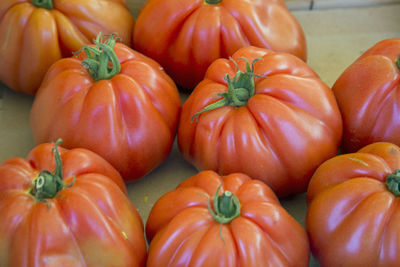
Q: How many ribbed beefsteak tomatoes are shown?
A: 8